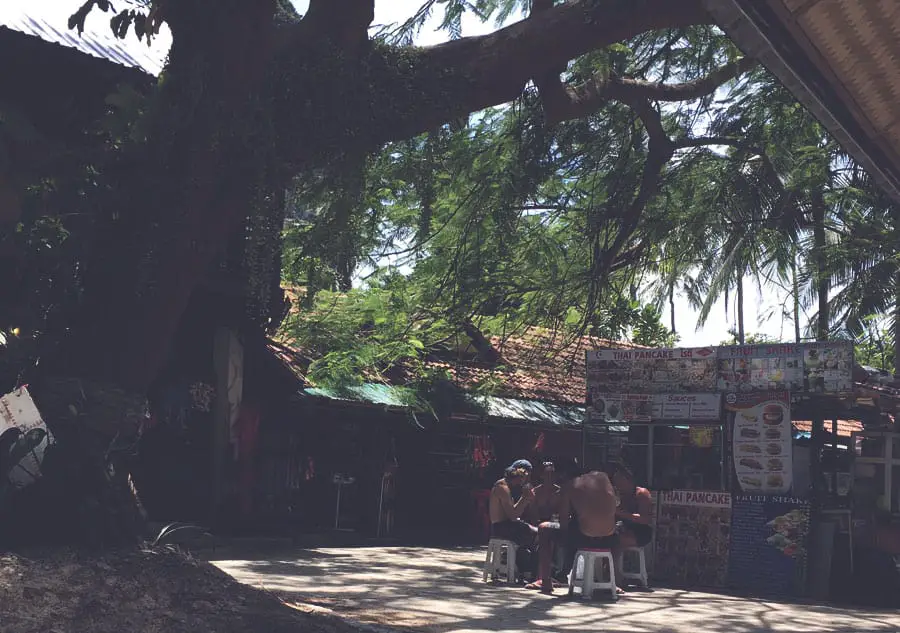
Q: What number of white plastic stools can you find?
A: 3